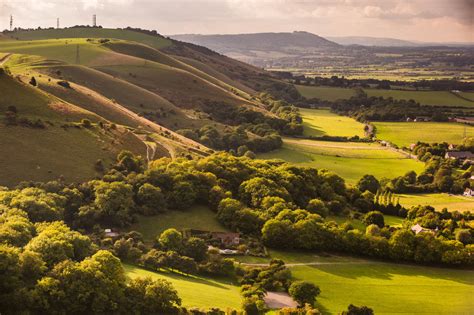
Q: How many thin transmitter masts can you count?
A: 3